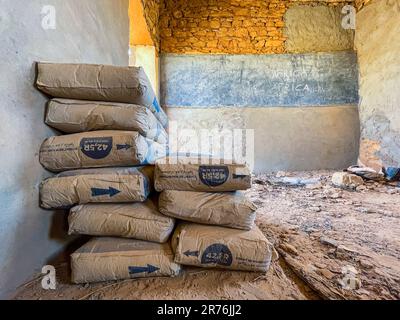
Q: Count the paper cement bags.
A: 9